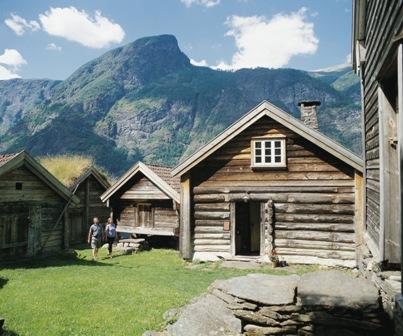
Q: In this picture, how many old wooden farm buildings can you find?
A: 5